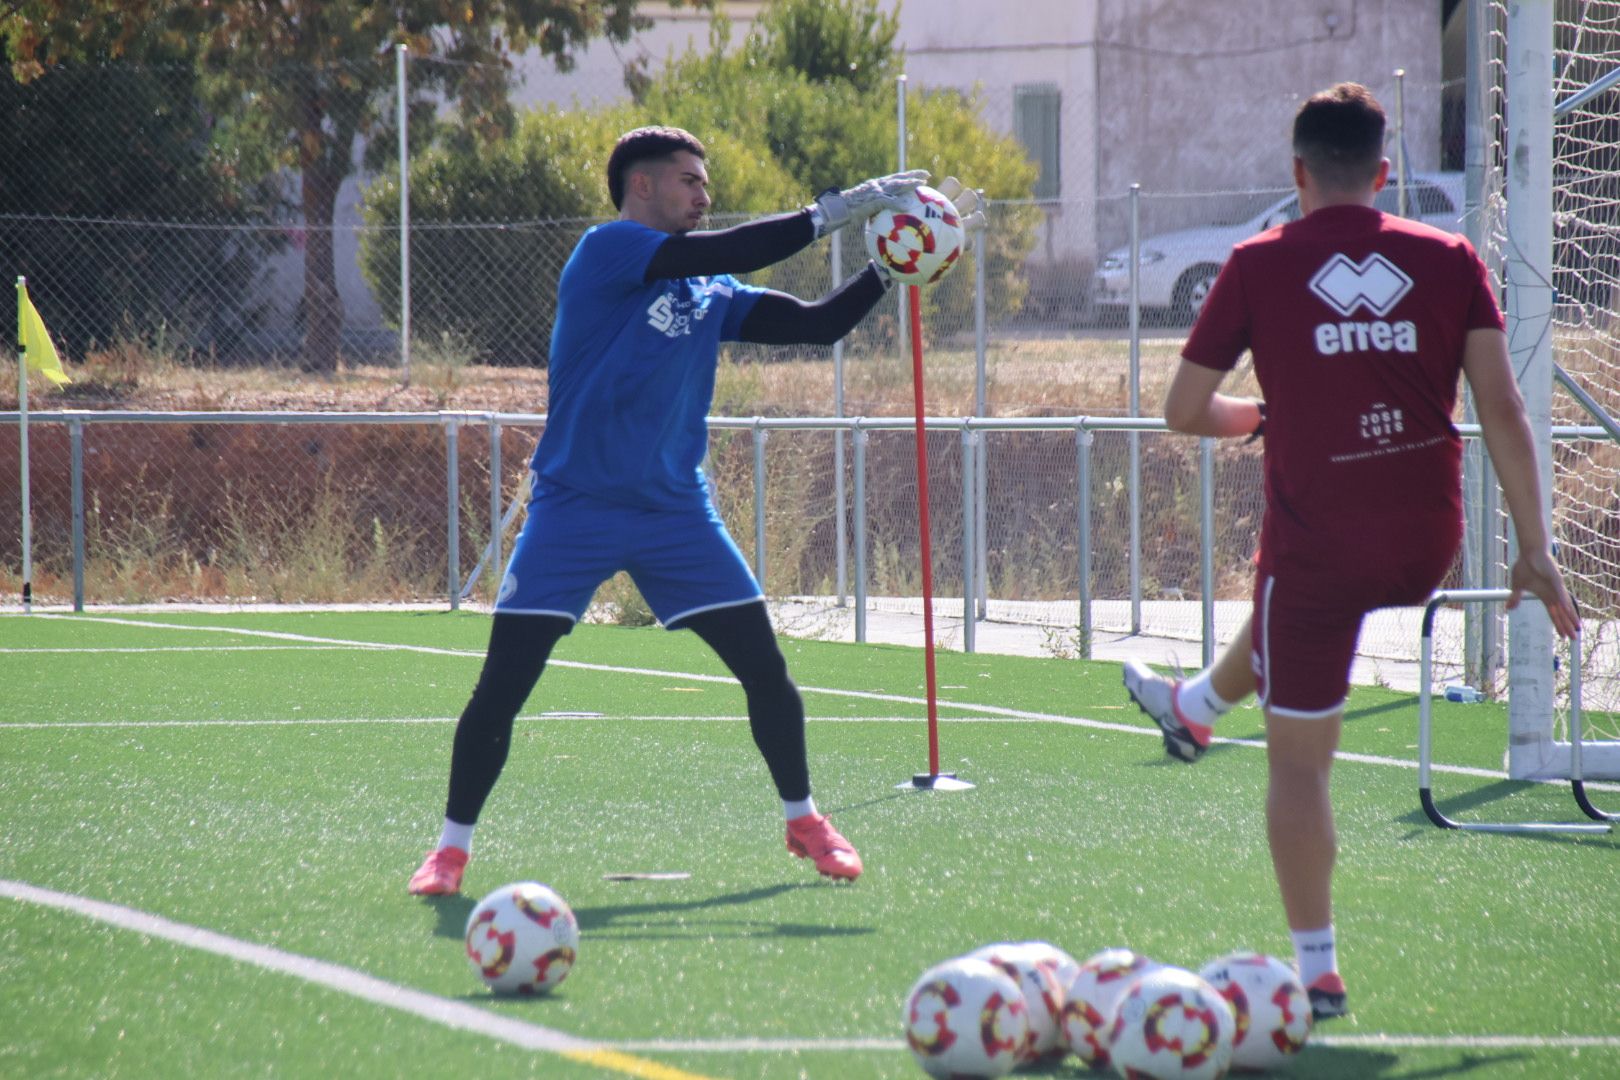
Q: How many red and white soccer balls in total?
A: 8